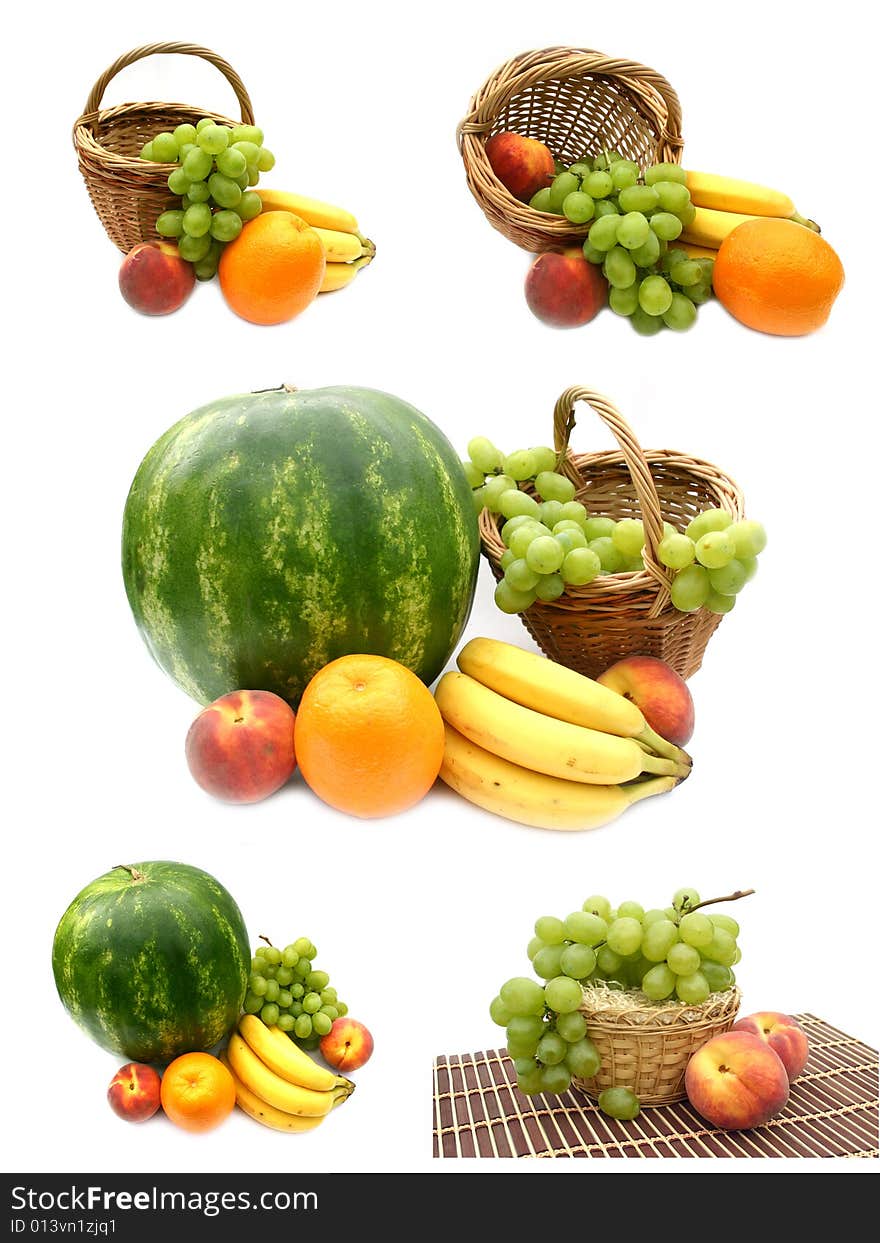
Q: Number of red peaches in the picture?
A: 9